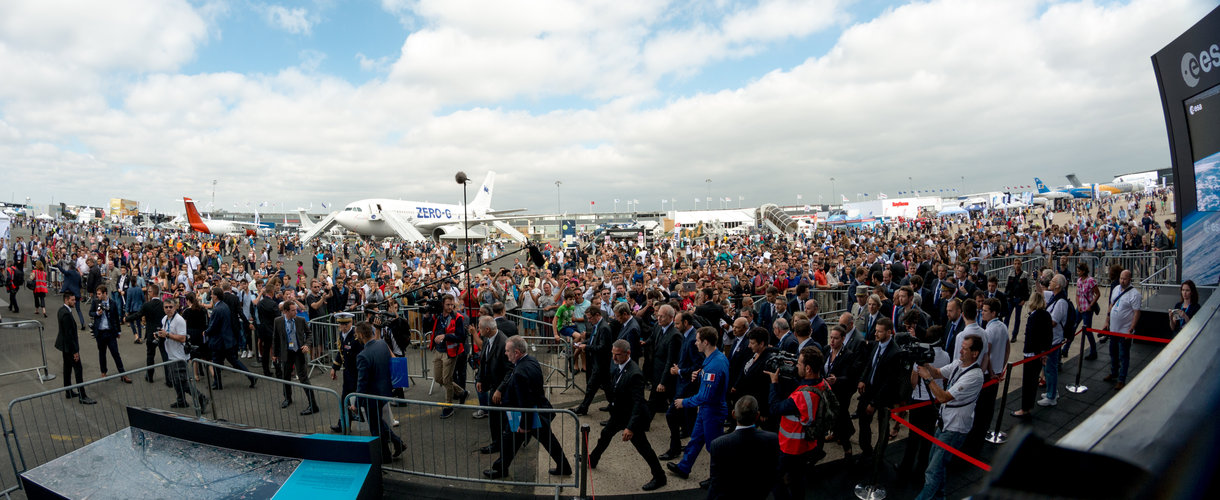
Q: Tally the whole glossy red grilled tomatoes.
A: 0